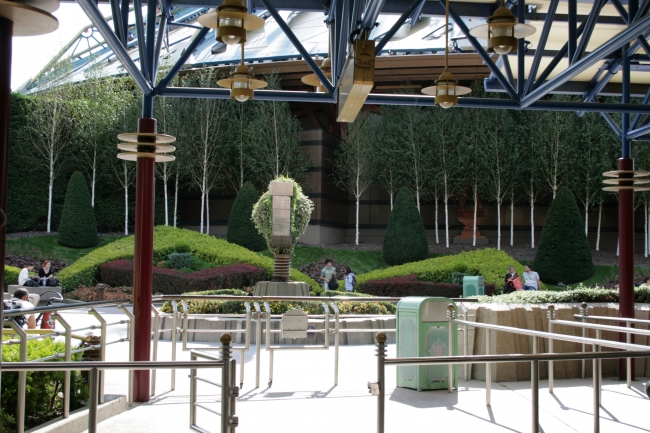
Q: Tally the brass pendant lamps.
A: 5